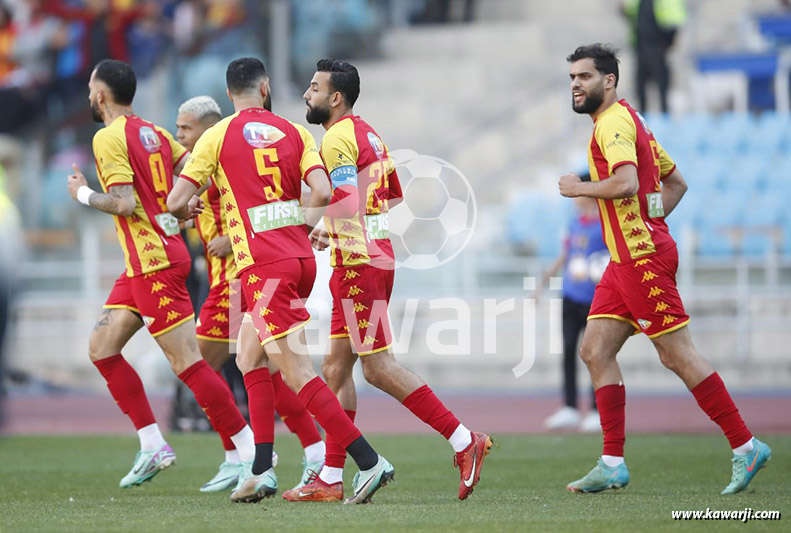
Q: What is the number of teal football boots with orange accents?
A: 2